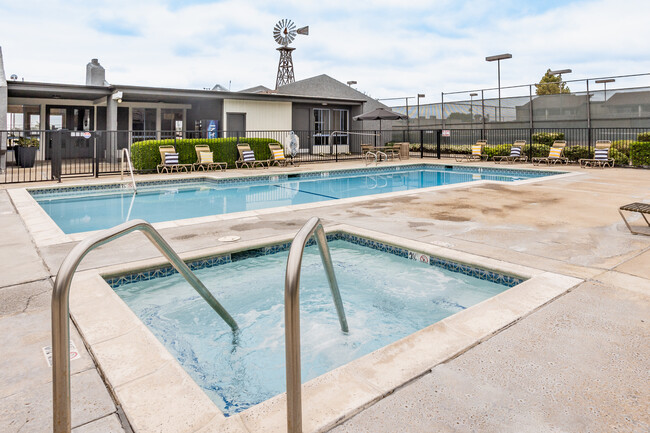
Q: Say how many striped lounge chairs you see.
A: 8